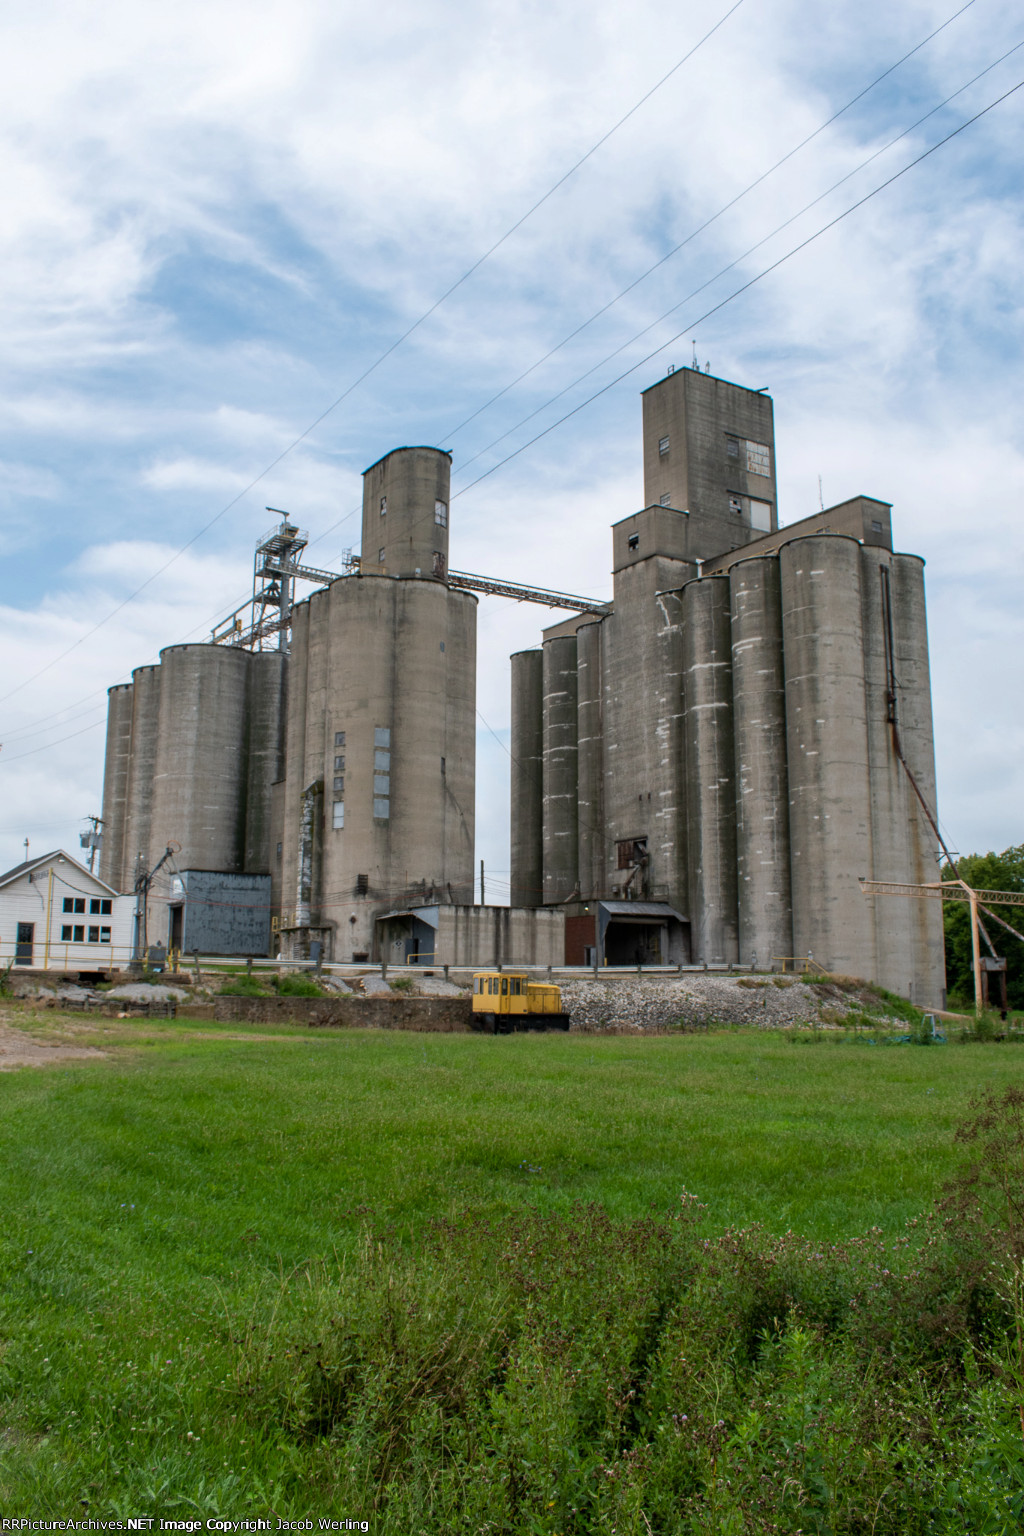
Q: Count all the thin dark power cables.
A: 4